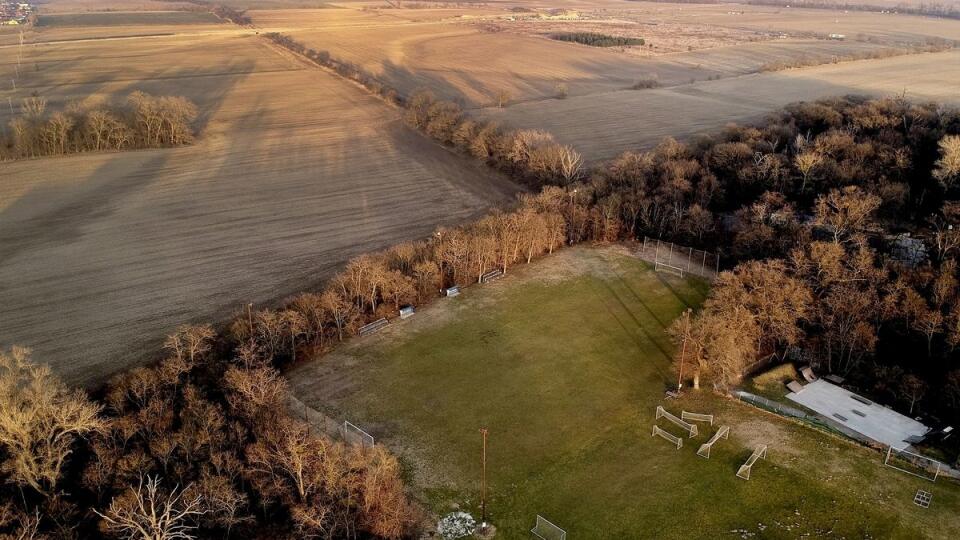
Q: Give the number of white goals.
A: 9